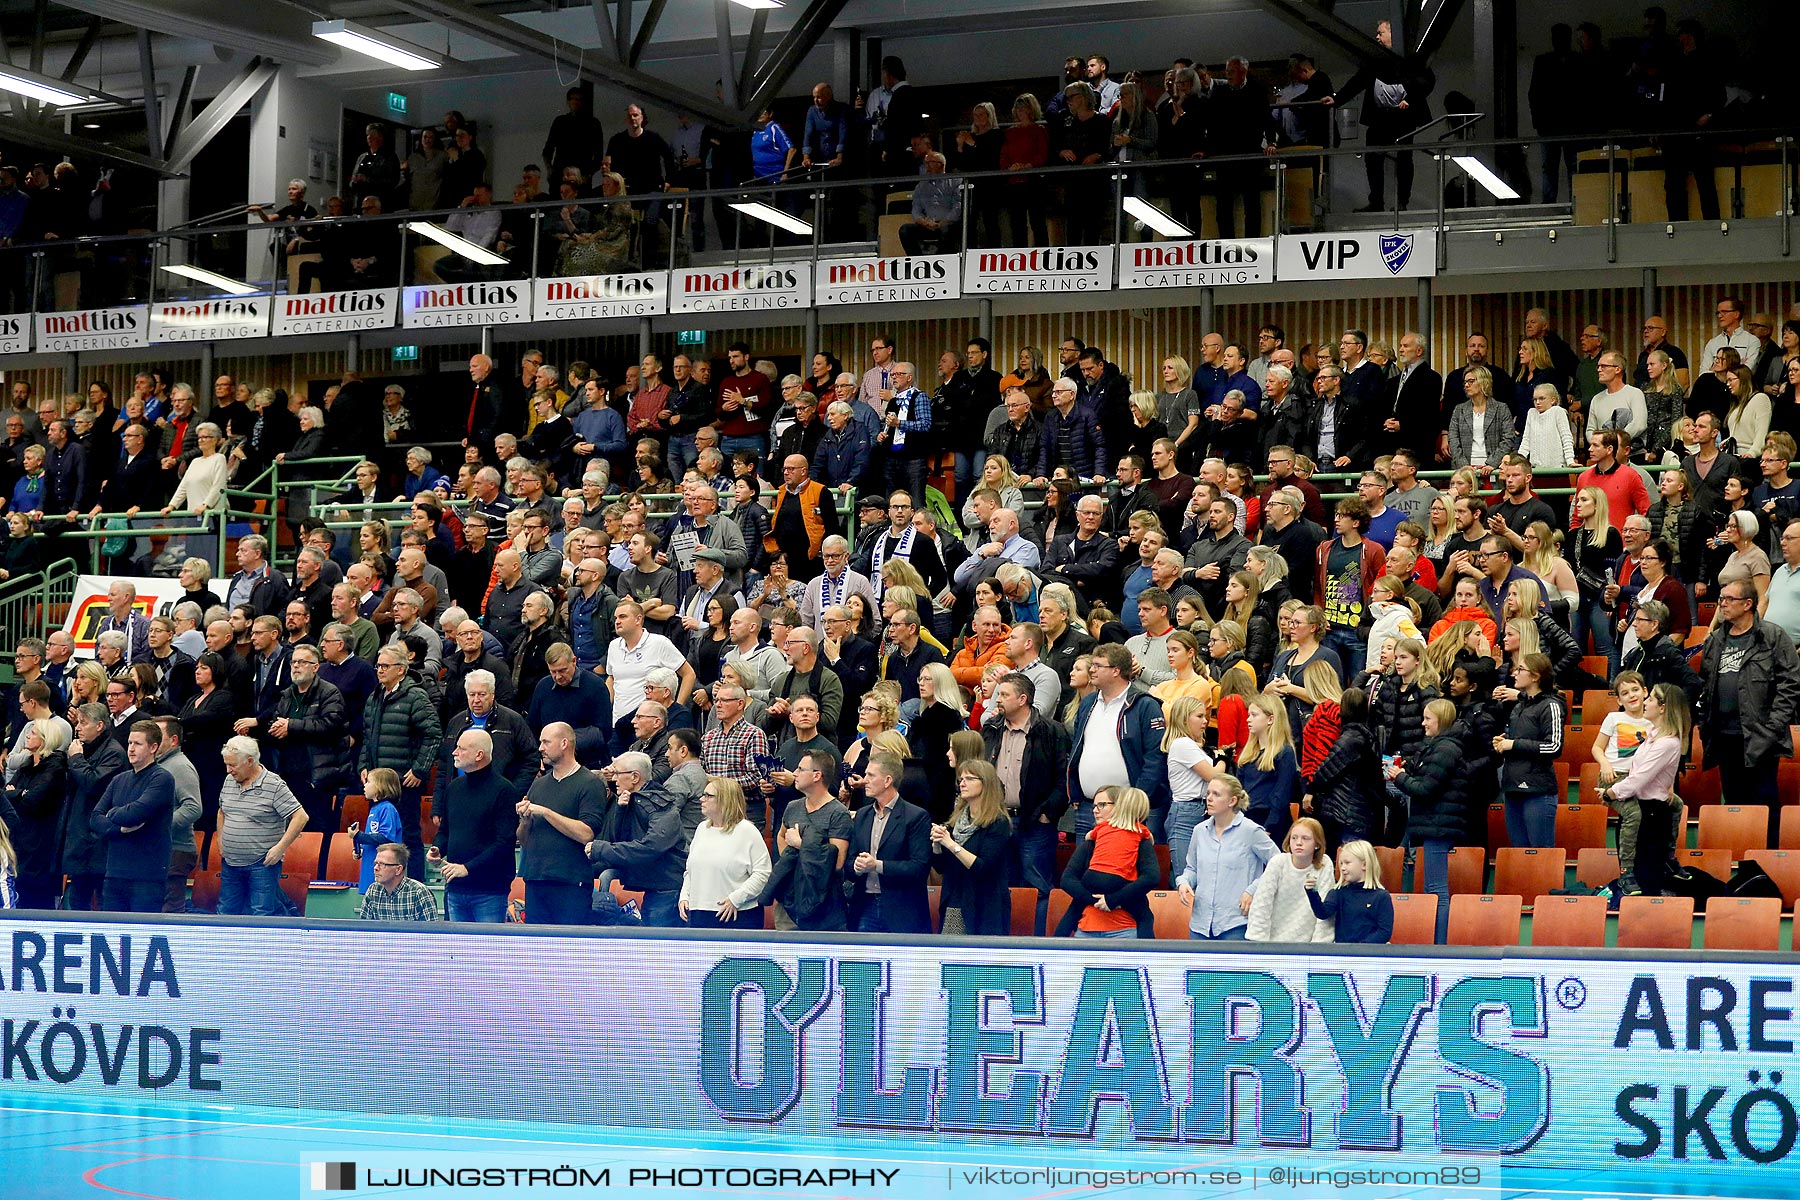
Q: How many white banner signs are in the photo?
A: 12